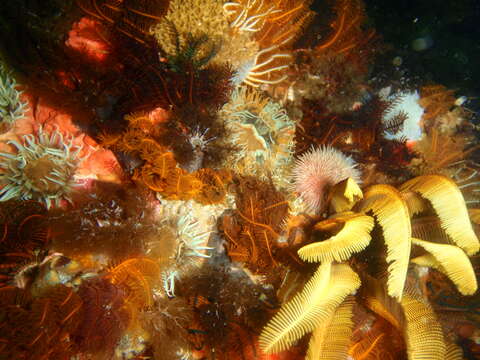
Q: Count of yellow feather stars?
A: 1